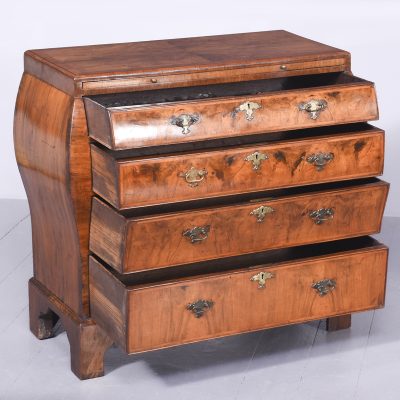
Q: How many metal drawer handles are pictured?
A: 8